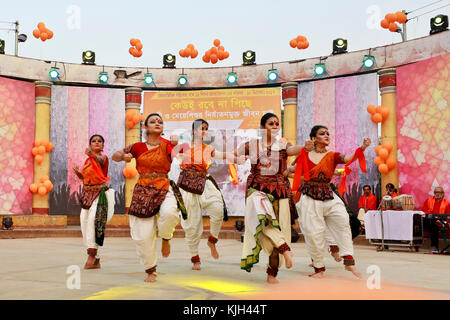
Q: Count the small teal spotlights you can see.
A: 8